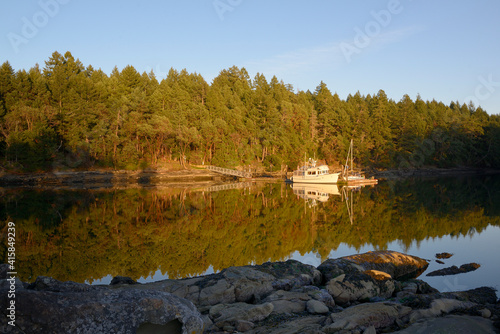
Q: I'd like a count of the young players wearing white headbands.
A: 0